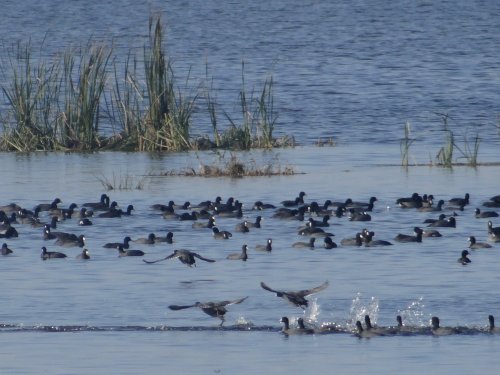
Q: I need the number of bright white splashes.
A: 3